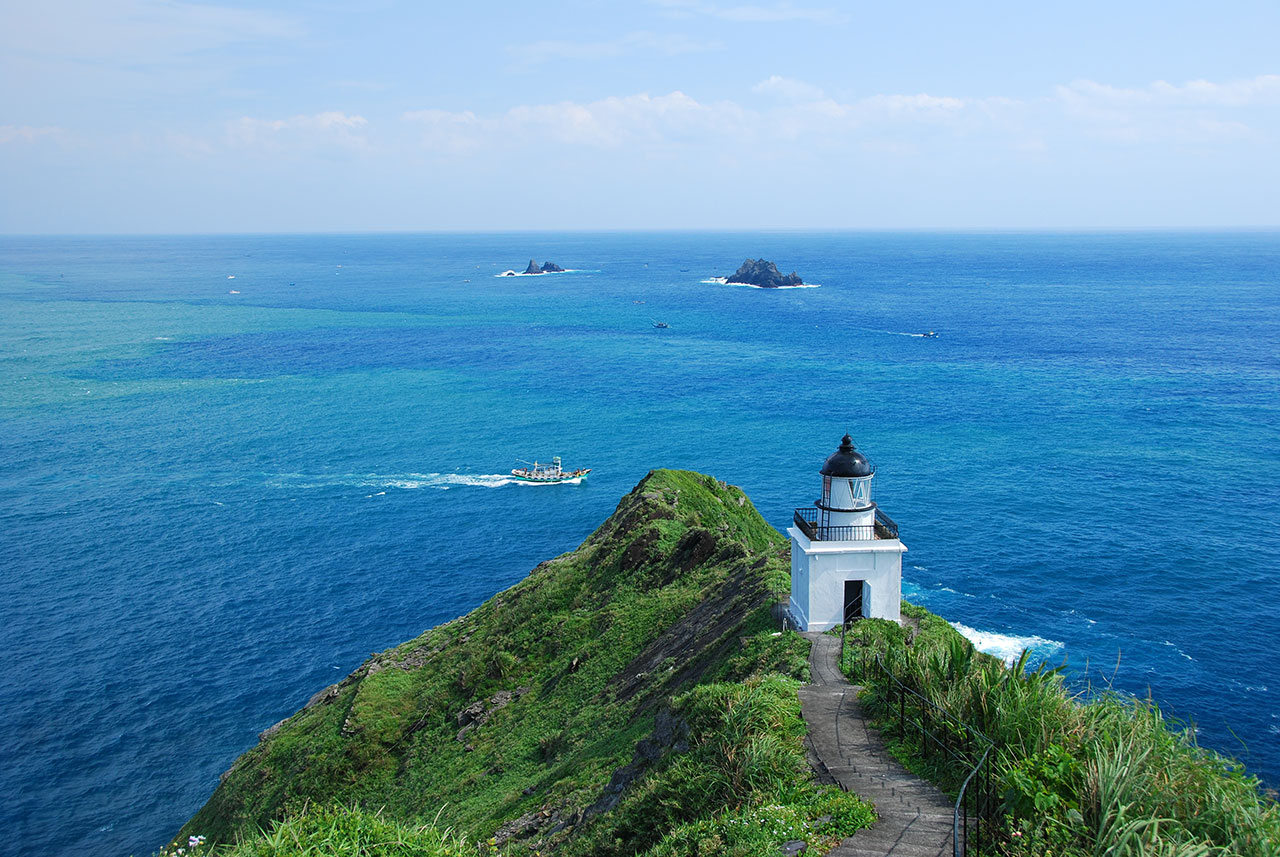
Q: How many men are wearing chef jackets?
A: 0